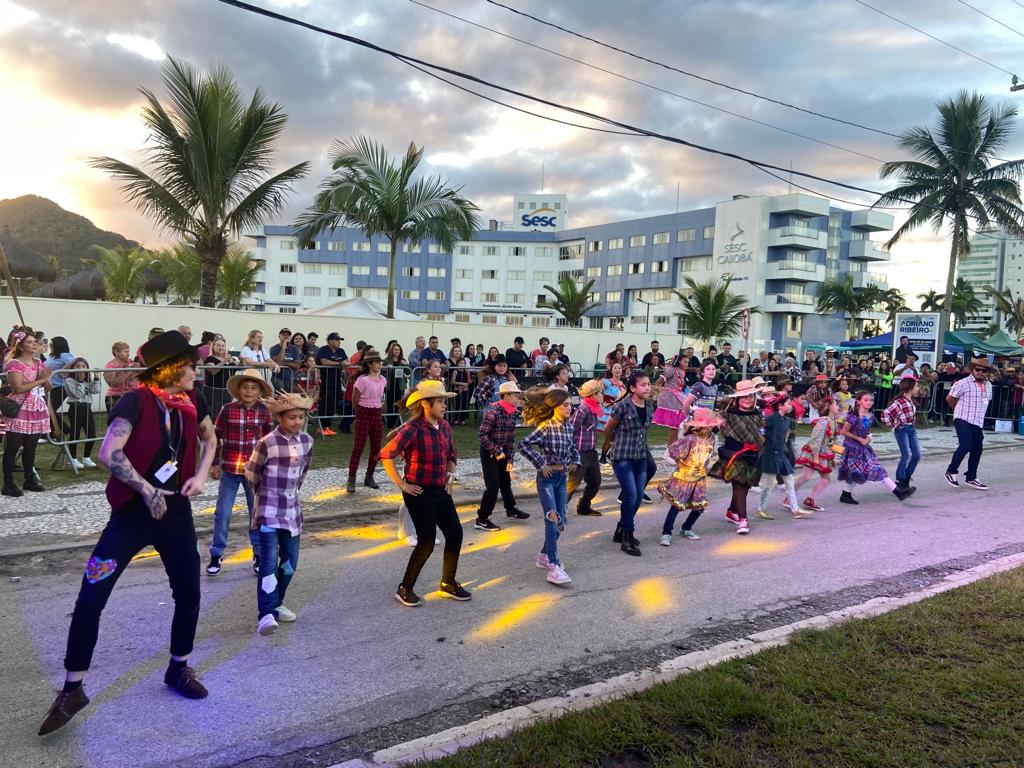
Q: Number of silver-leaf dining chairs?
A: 0